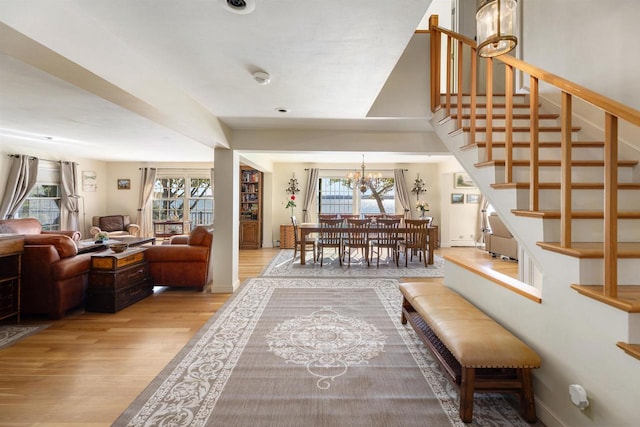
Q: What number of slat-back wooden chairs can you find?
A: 10